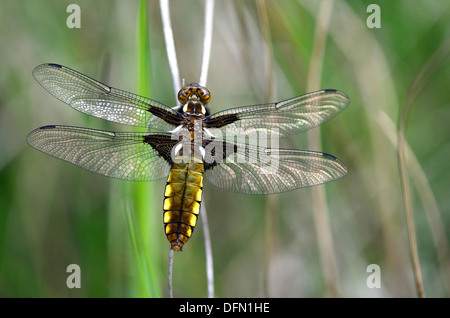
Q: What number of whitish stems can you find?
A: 2